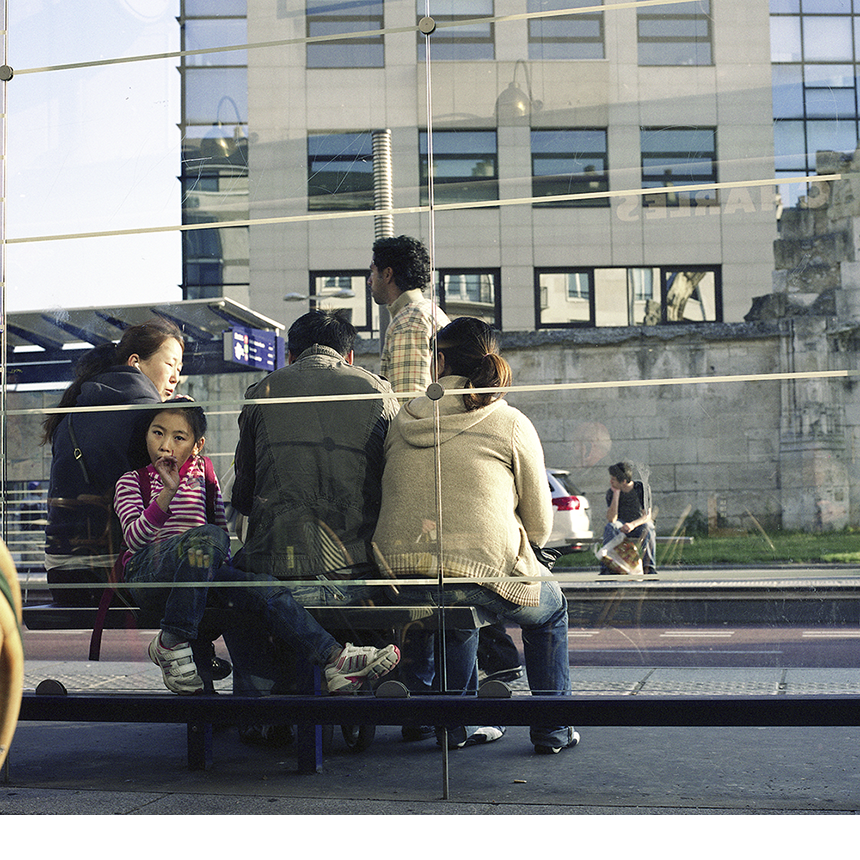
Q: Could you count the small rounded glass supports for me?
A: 6